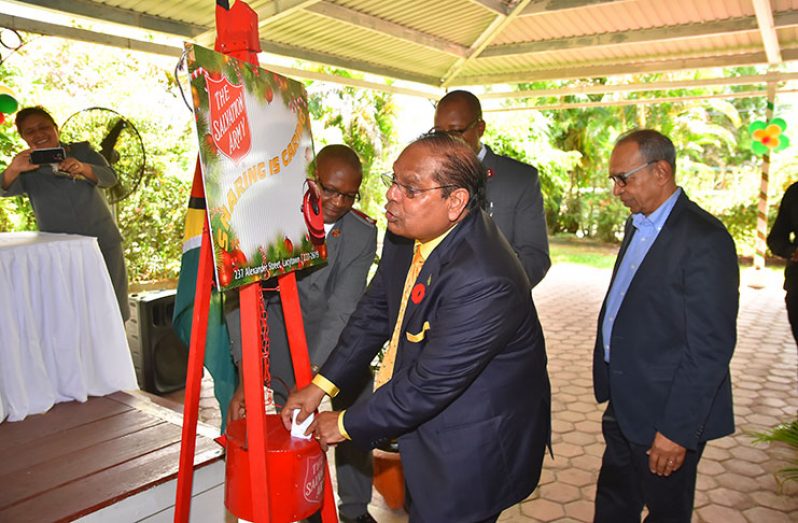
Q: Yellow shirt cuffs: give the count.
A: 2